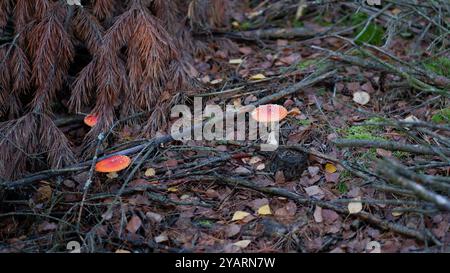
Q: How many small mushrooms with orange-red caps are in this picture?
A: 3